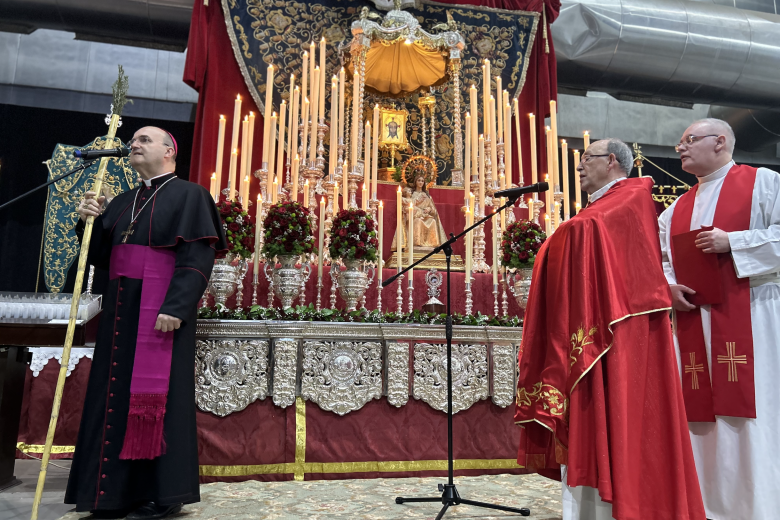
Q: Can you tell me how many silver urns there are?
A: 4